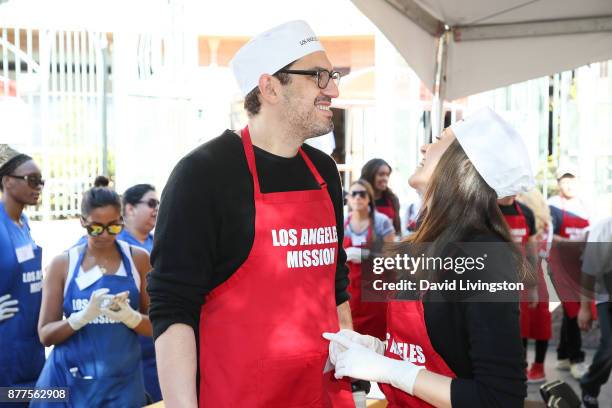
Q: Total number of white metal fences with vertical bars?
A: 1